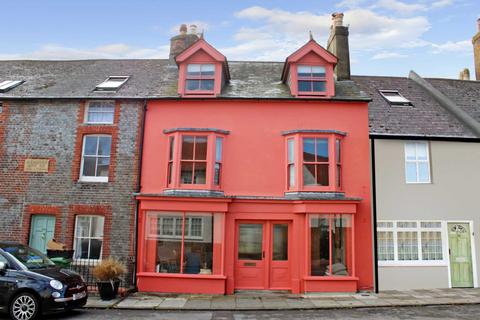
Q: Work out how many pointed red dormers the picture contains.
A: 2